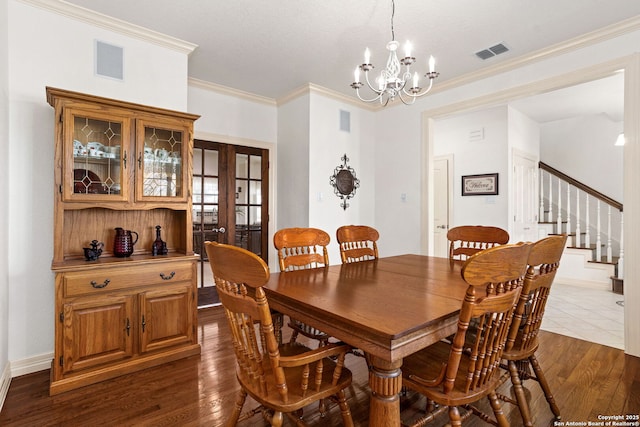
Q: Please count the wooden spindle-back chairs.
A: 6